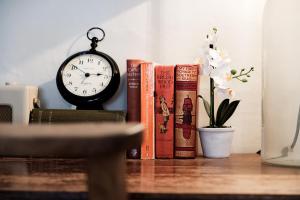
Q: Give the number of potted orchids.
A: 1